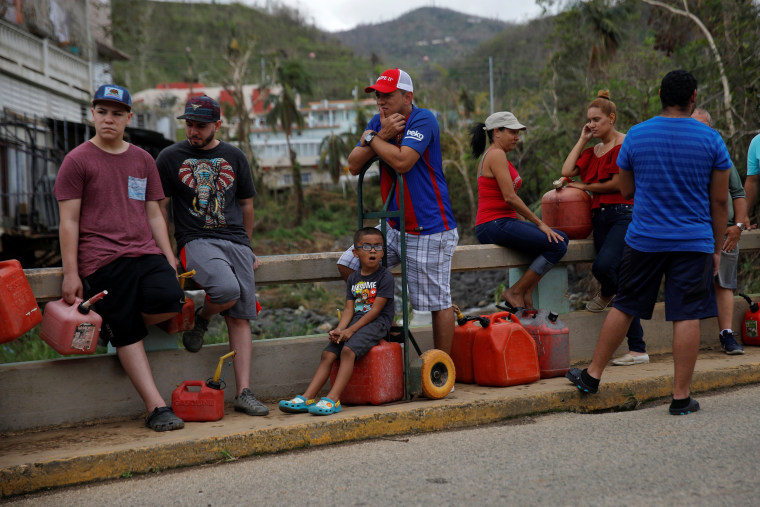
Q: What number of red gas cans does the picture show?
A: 10